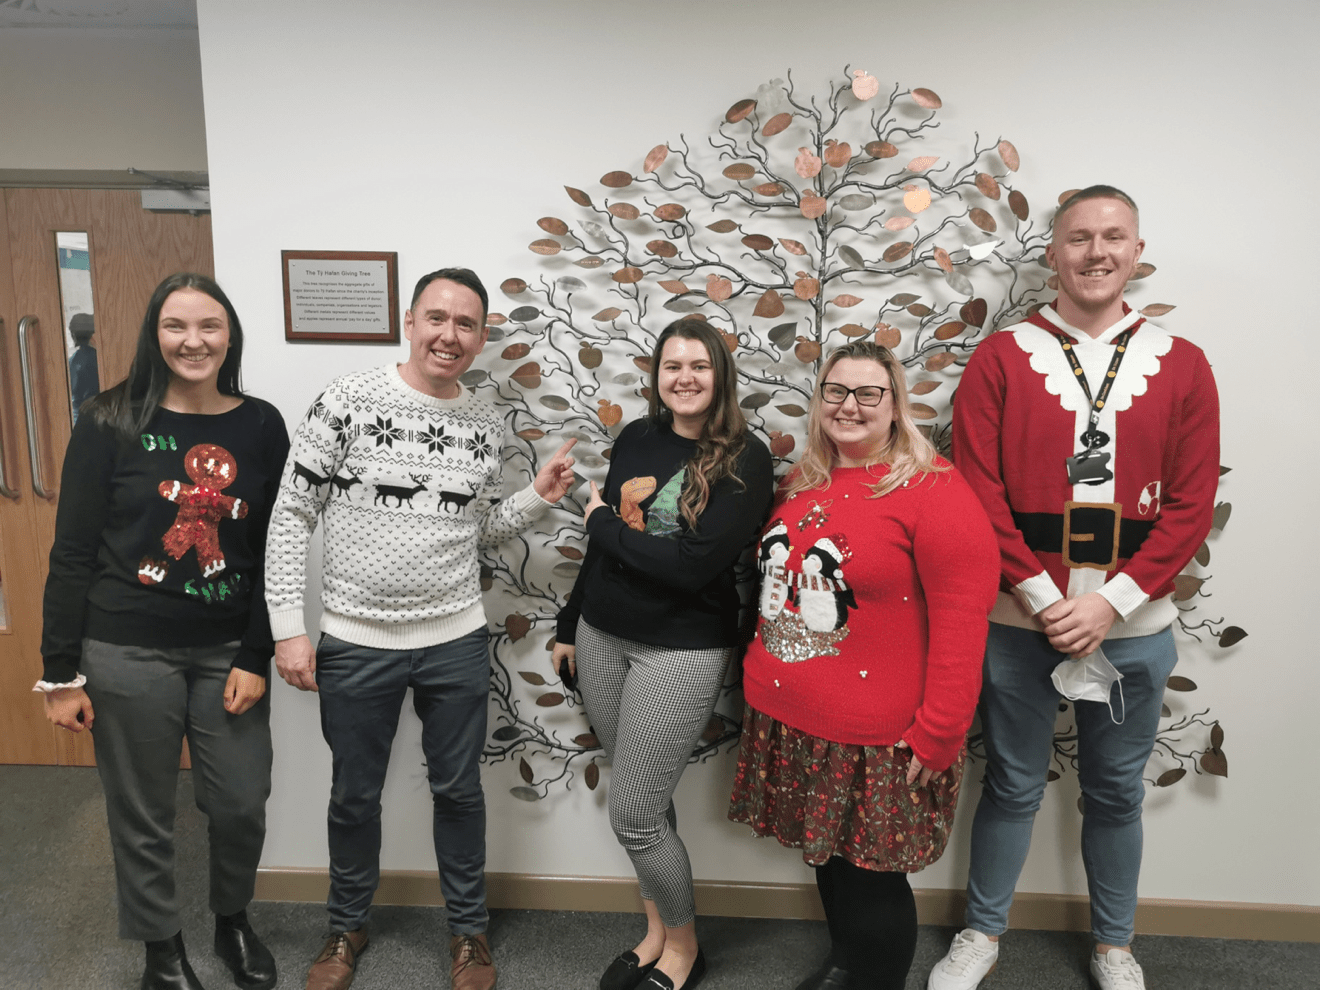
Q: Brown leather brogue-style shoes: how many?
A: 2